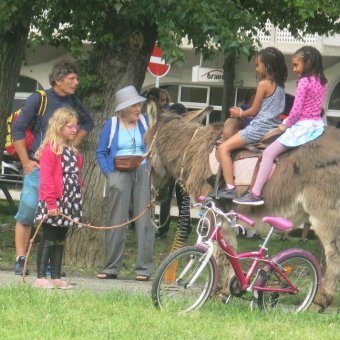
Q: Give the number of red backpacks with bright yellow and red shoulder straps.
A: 1